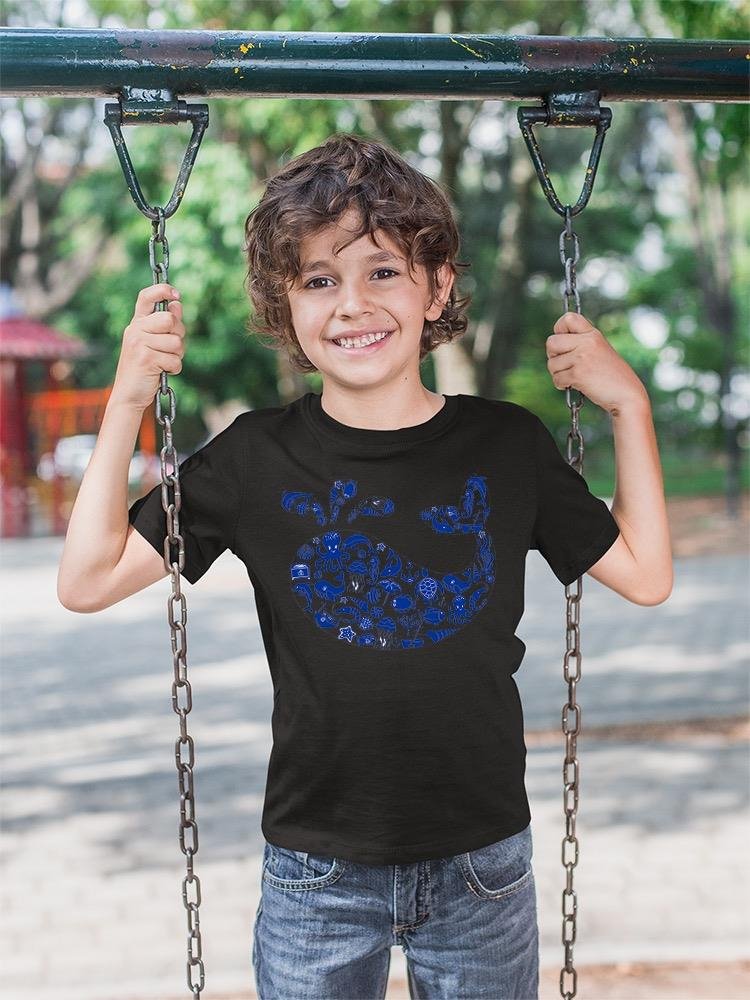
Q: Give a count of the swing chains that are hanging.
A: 2